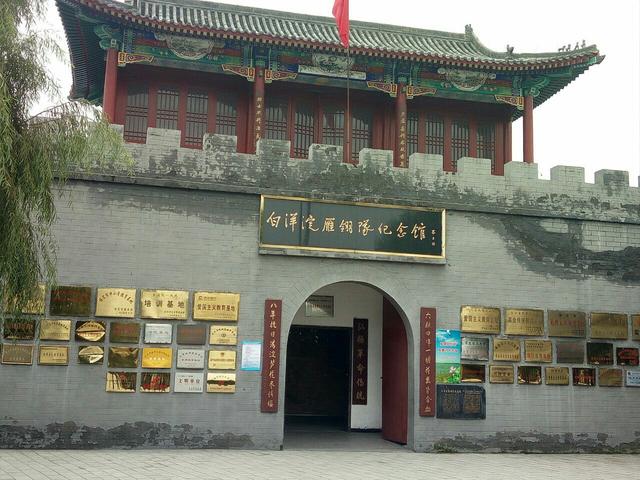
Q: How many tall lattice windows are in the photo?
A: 12